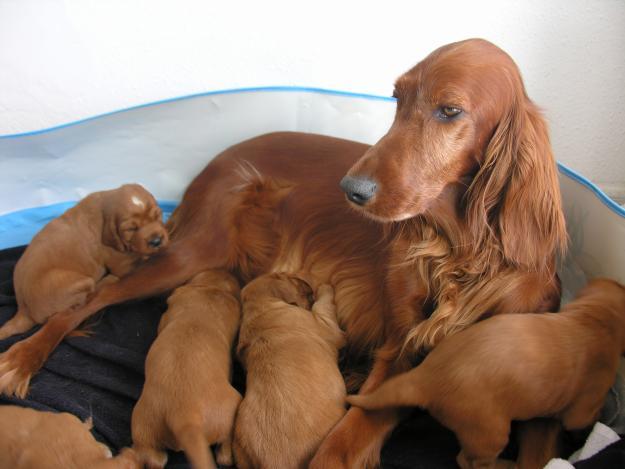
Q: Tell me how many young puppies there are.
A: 5